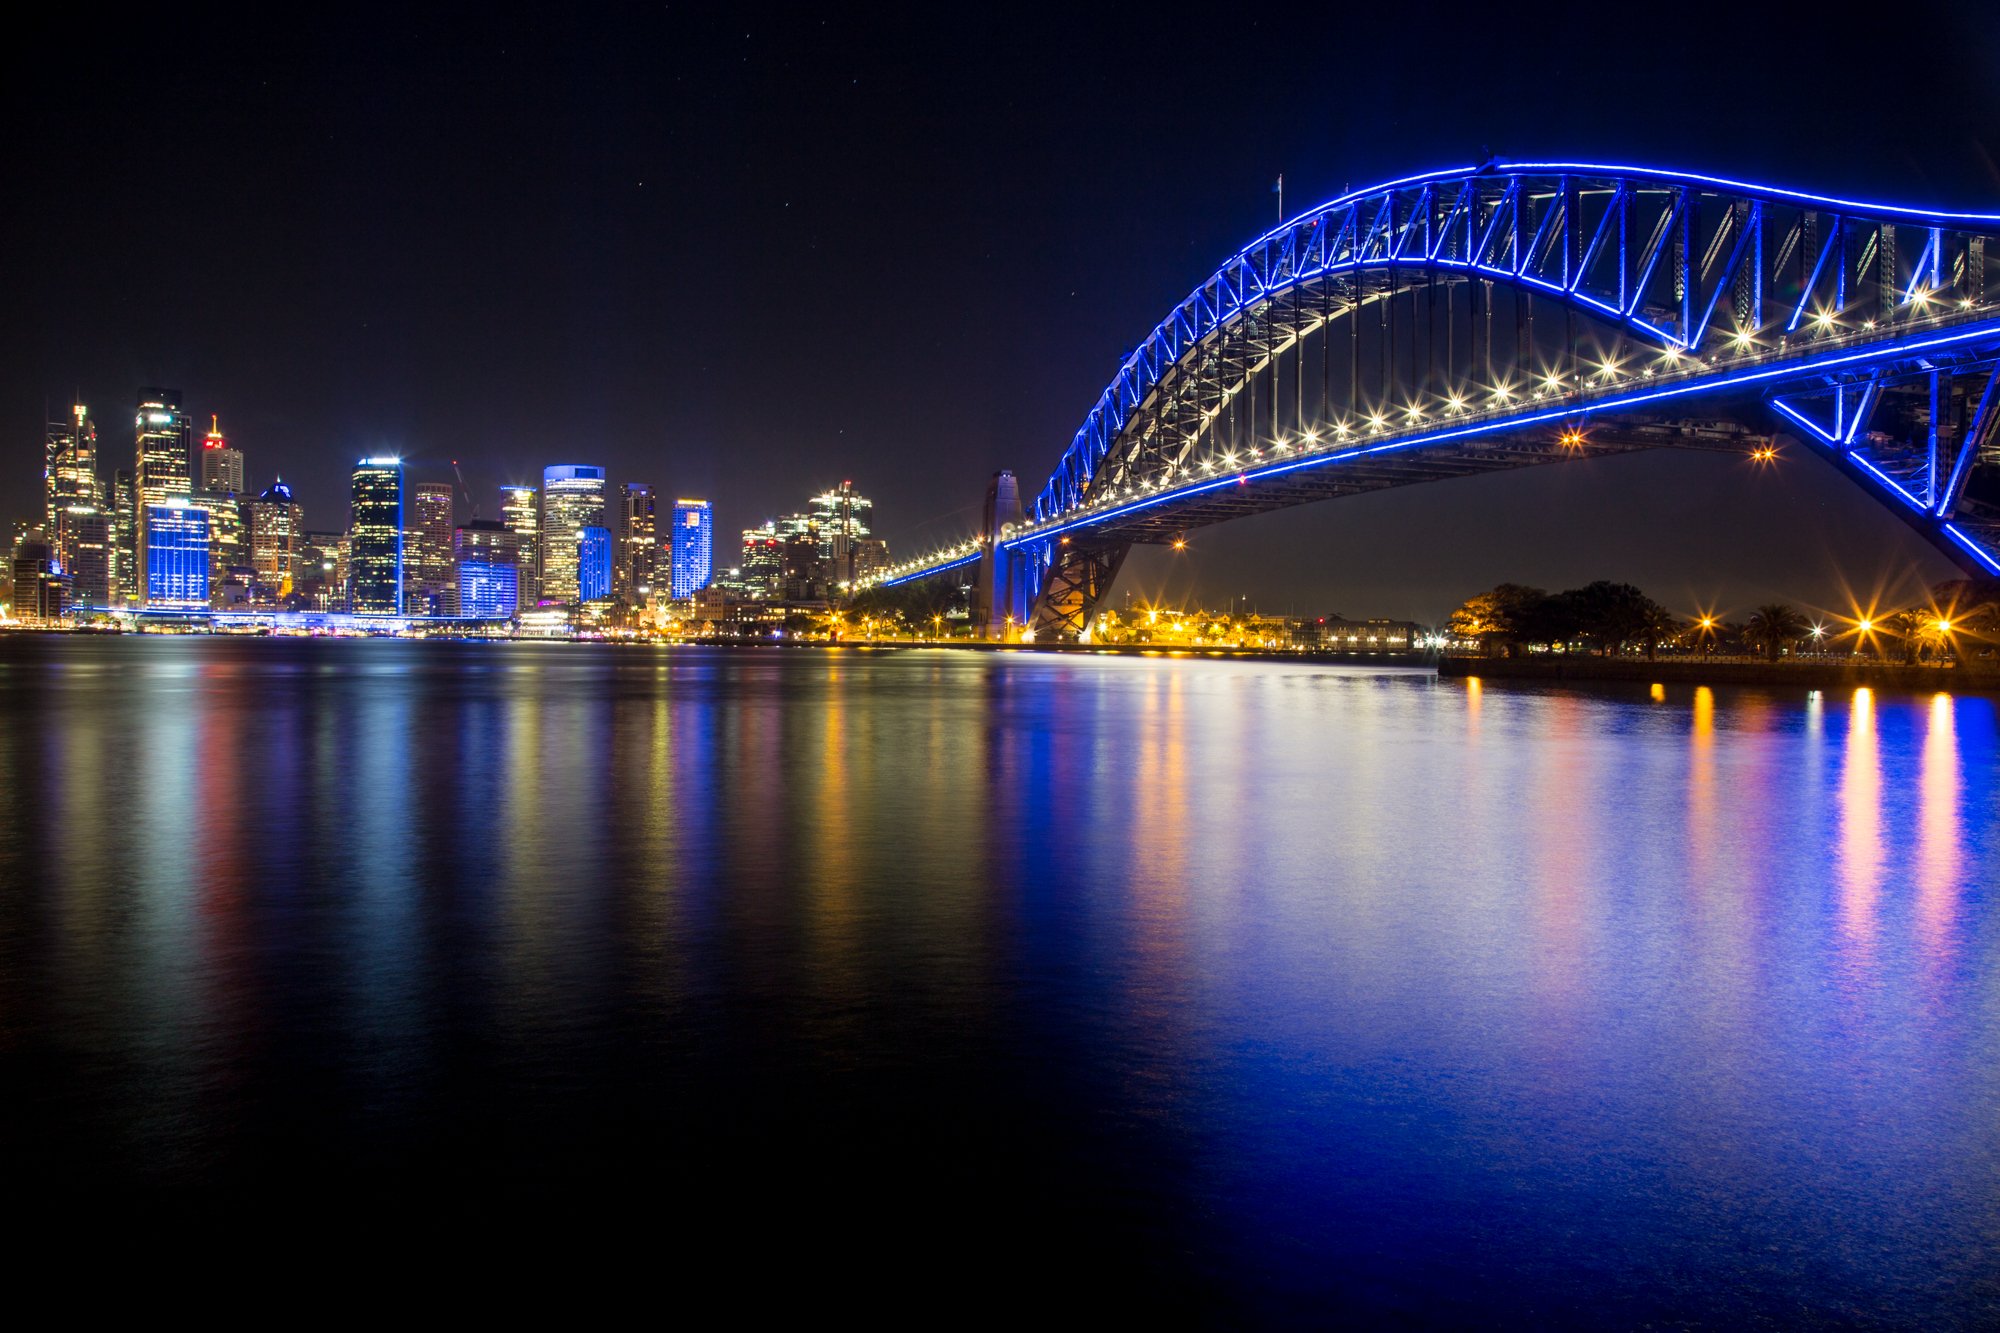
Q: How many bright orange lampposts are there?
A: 3